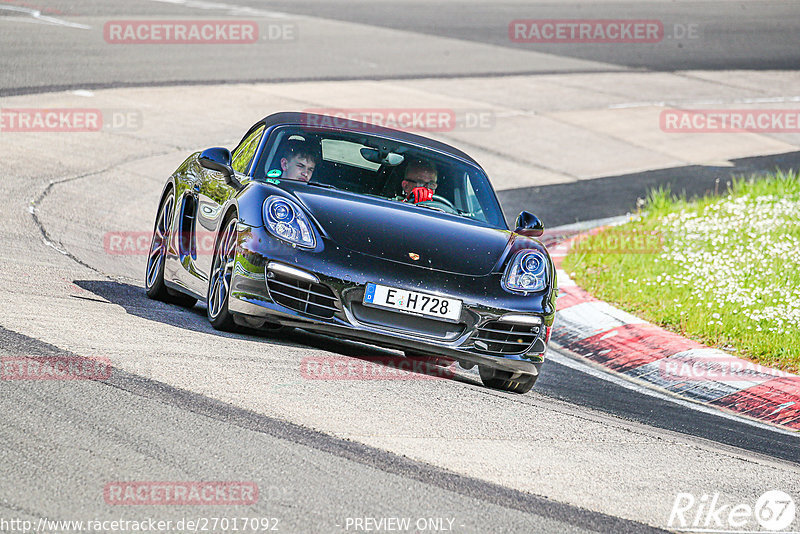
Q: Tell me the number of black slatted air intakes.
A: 2